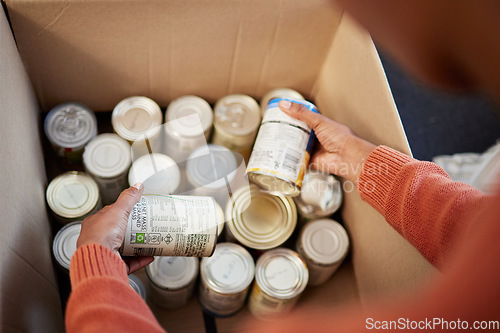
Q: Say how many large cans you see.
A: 1